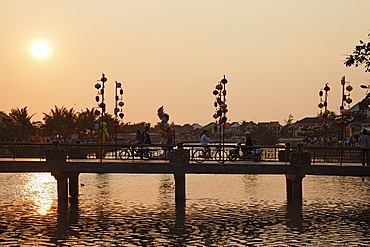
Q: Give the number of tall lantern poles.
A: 6